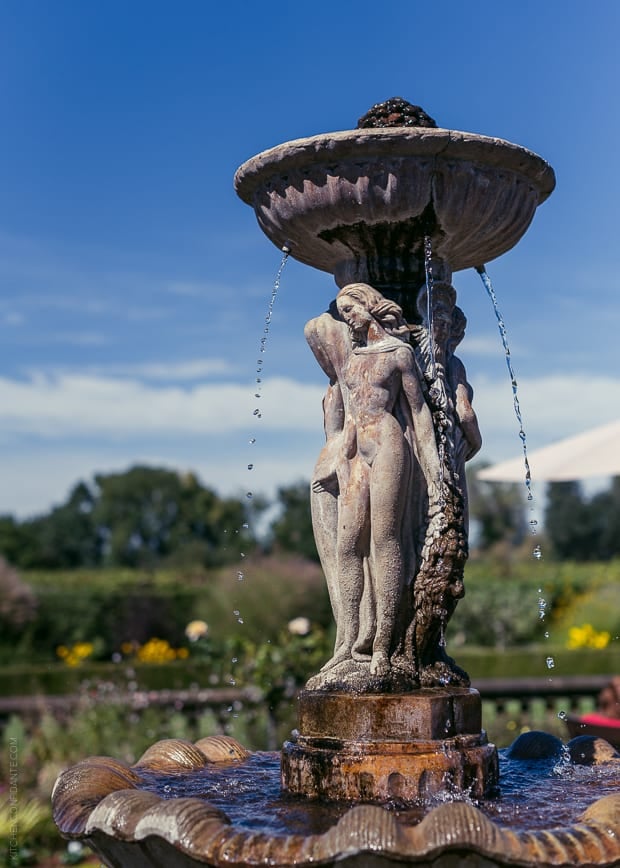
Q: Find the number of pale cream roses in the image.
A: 2